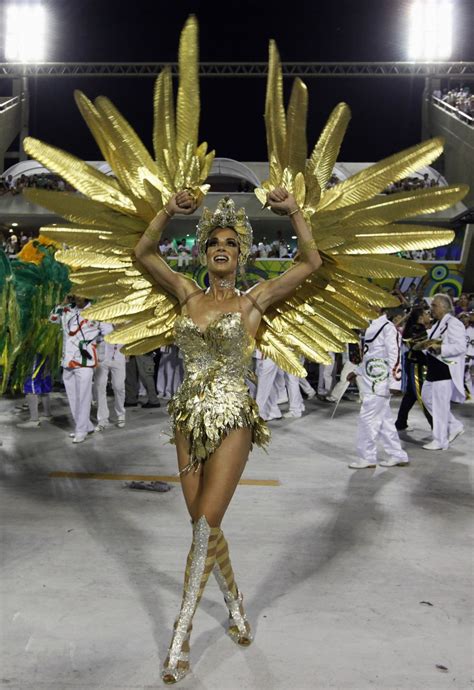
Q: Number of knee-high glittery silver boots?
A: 2